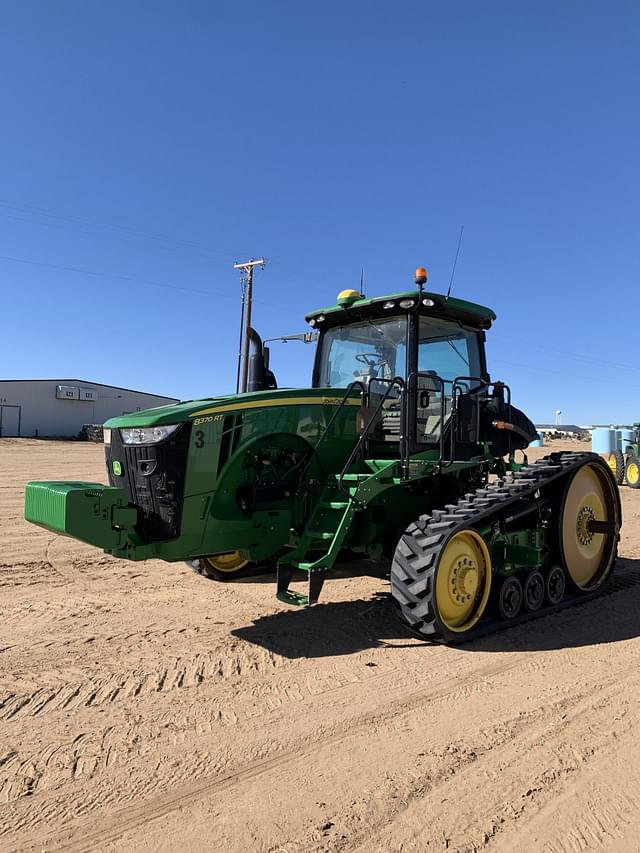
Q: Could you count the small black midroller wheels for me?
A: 3